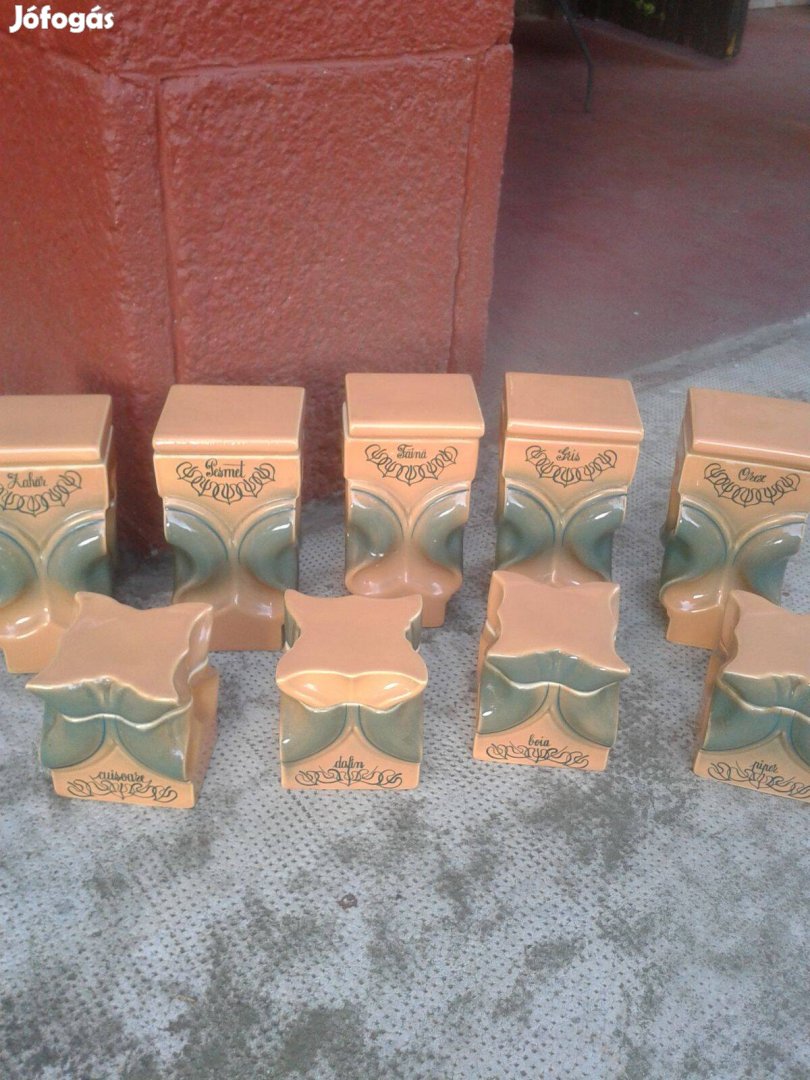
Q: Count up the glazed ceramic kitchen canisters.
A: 9